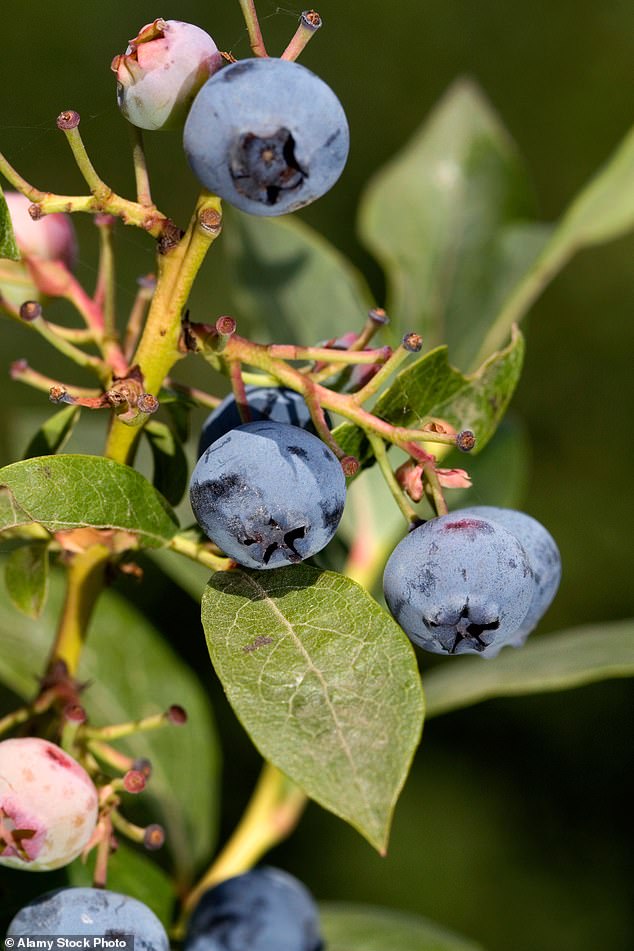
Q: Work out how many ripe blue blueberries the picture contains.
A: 7